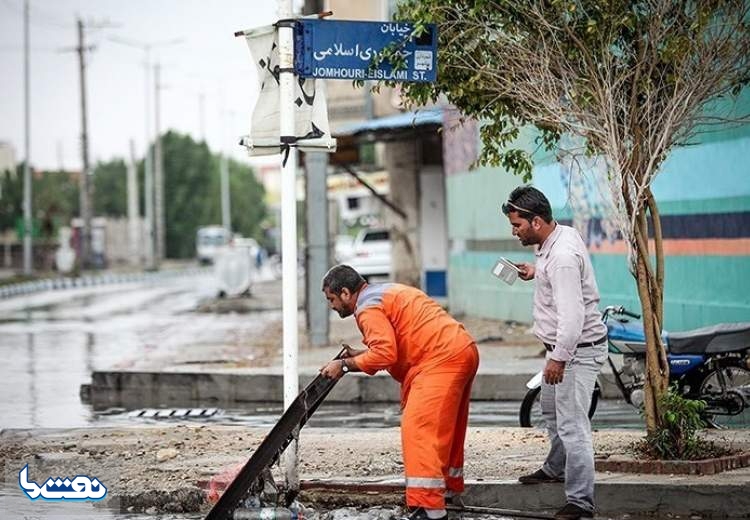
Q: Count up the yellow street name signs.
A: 0